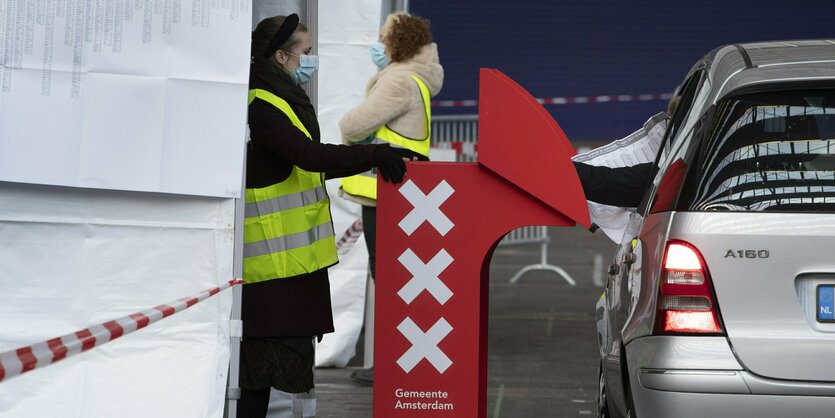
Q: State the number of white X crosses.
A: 3